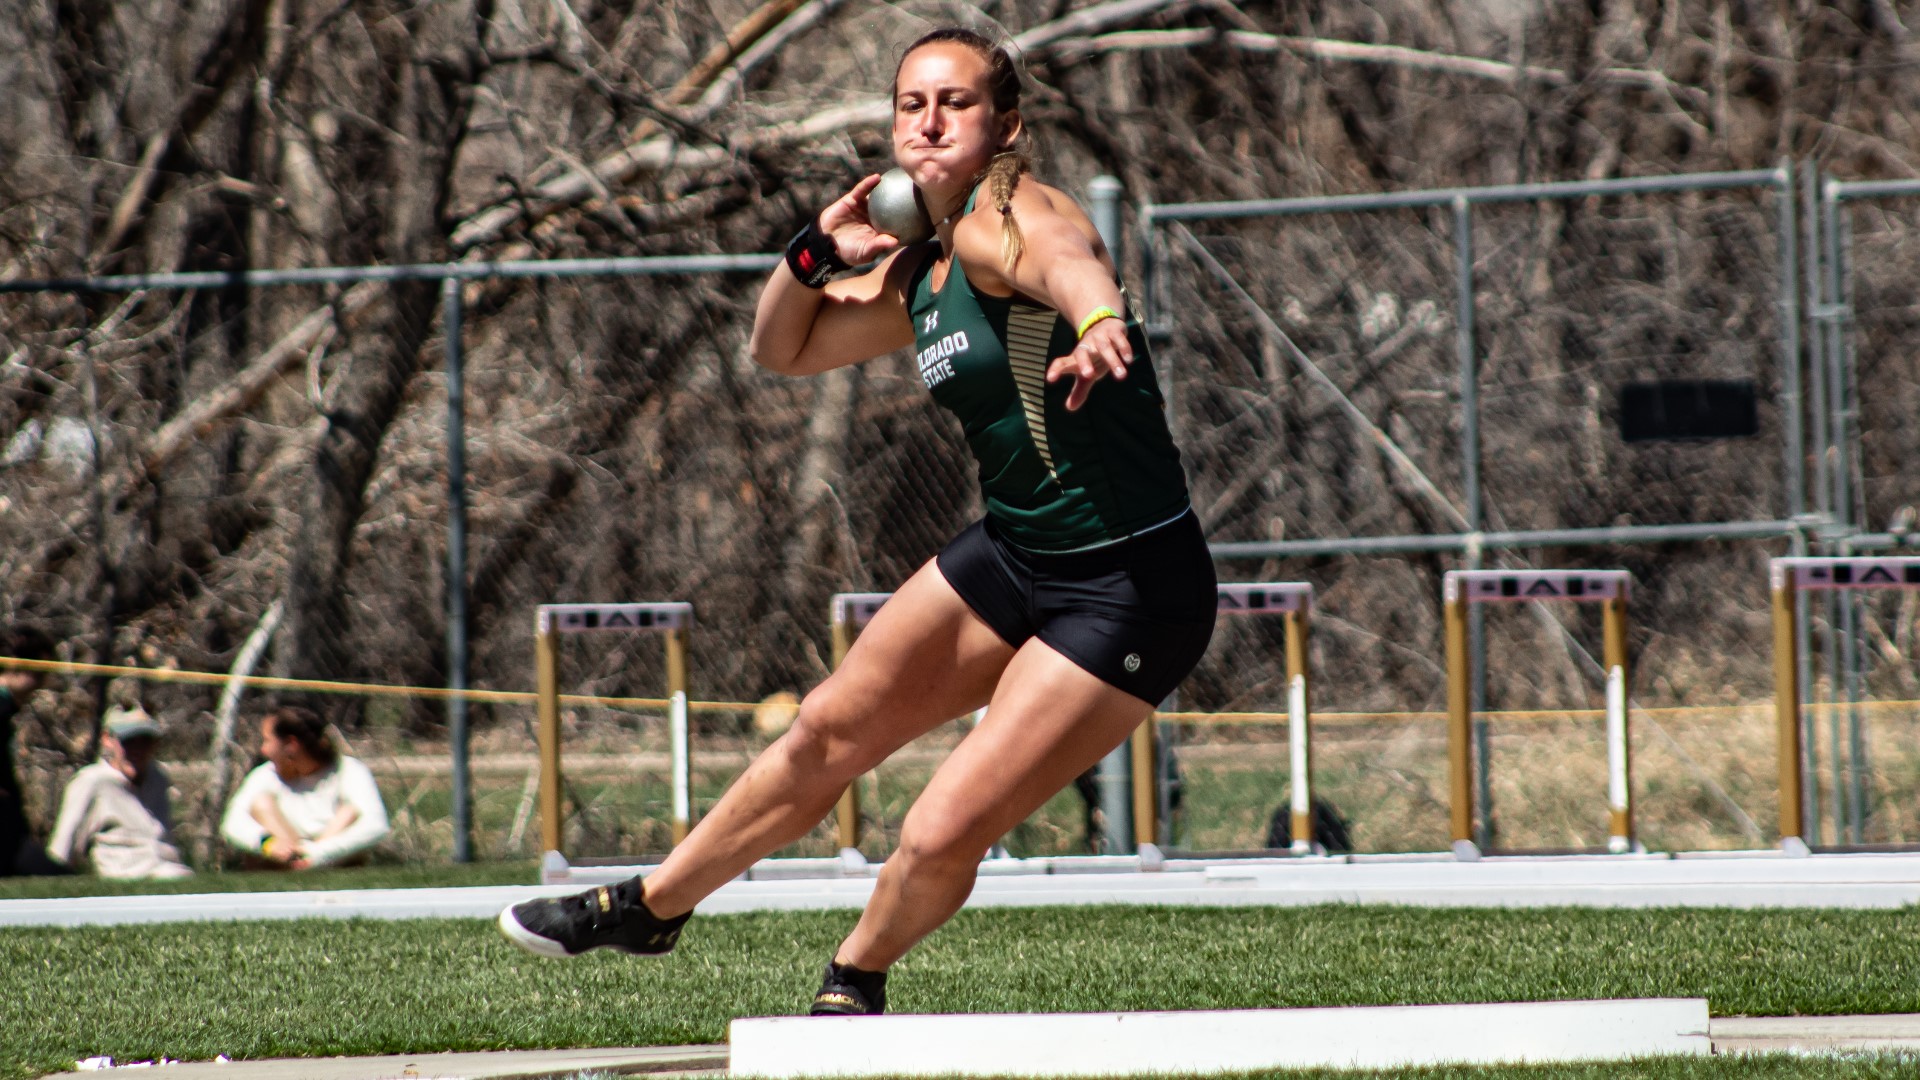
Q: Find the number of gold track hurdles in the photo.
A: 5